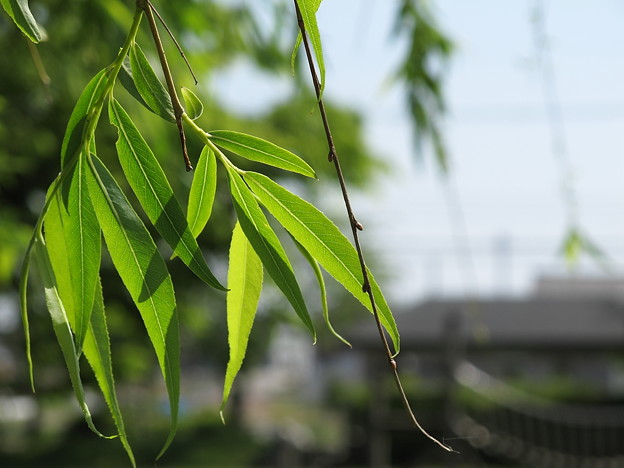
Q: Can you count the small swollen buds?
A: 4